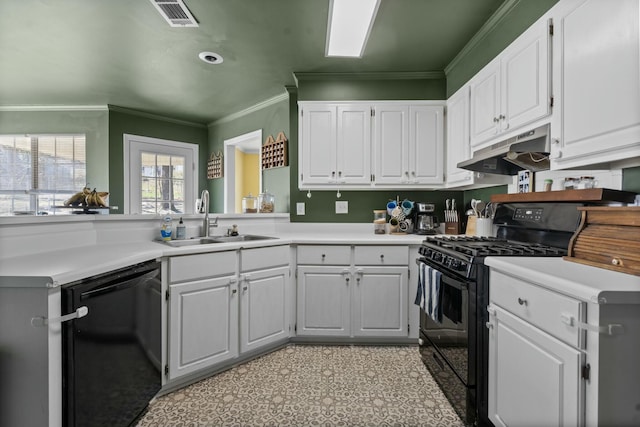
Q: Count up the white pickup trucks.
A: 0